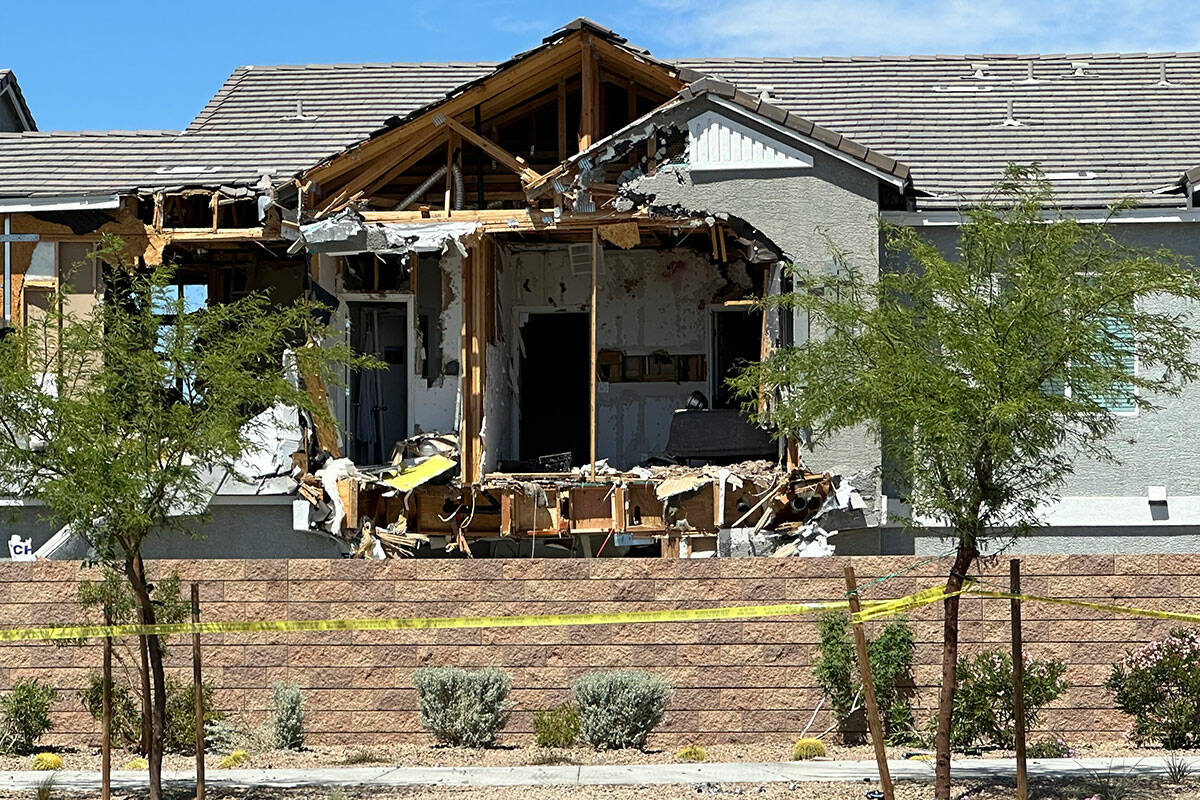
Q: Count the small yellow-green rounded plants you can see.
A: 5